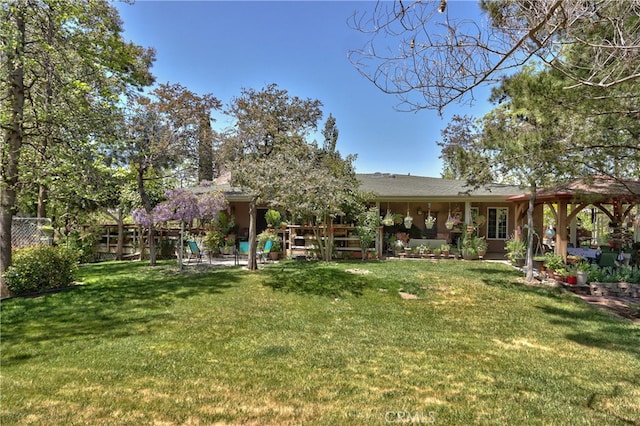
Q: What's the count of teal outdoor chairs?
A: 3